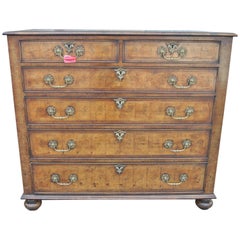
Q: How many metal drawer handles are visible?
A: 10